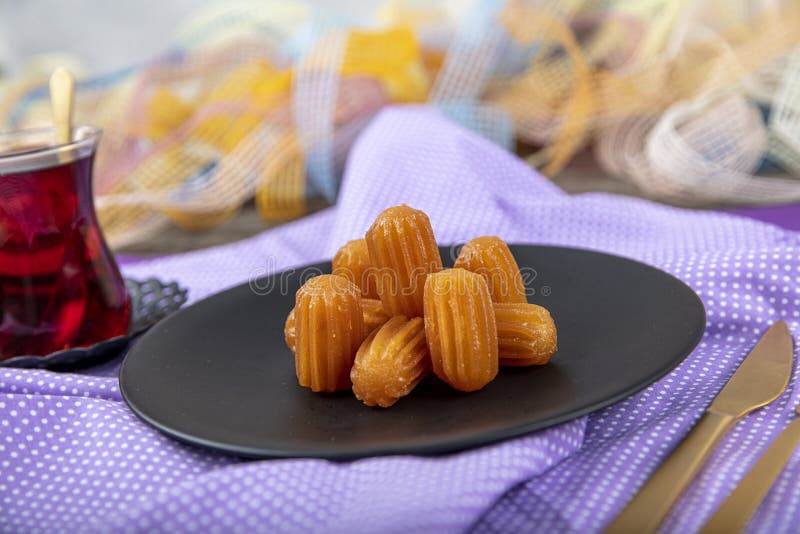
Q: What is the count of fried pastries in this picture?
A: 8